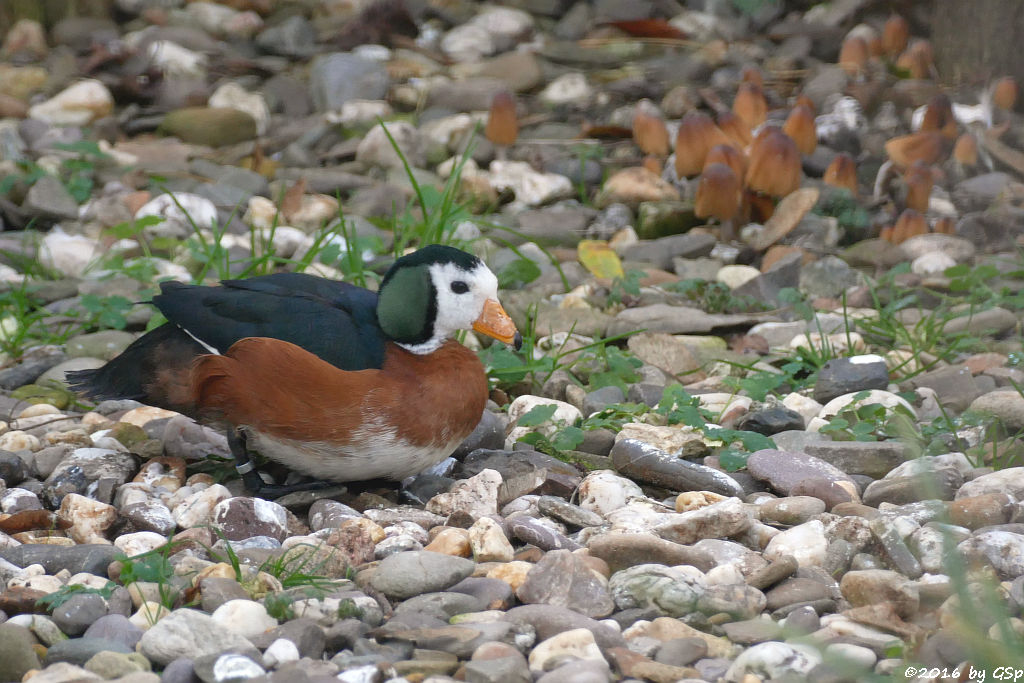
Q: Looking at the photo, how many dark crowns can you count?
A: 1